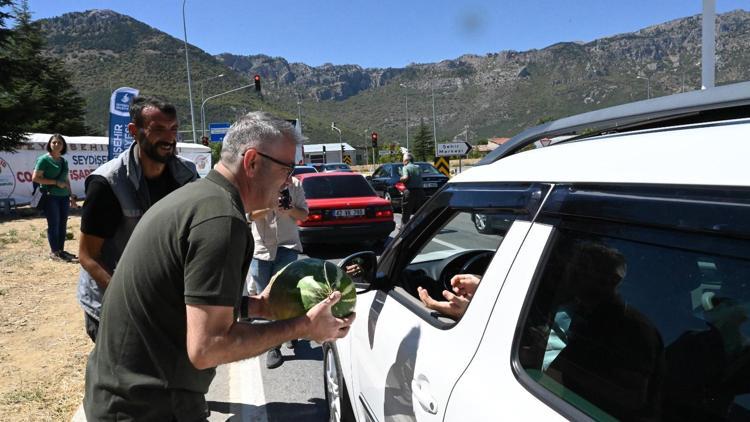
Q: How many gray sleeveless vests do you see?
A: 1